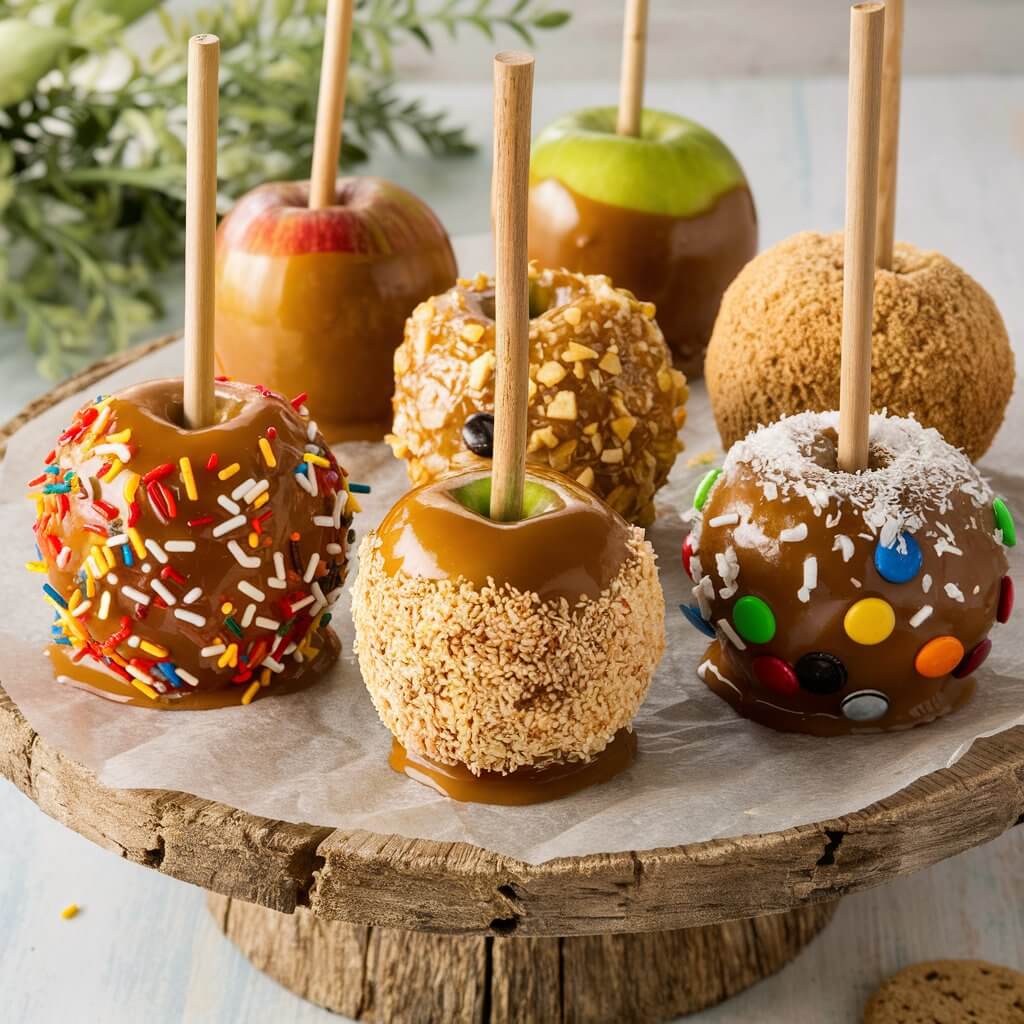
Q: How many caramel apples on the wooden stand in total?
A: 7